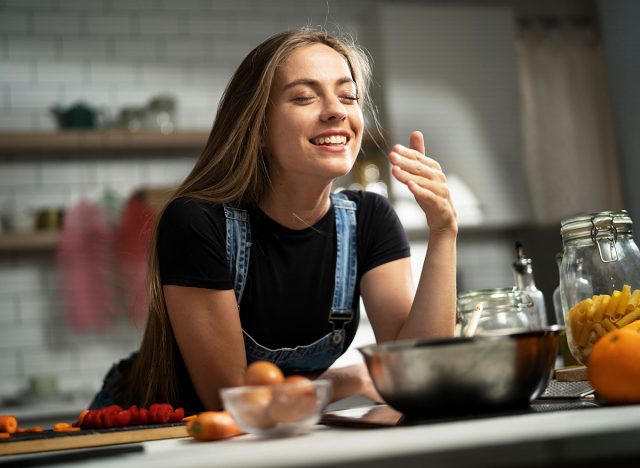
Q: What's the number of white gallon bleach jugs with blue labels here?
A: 0